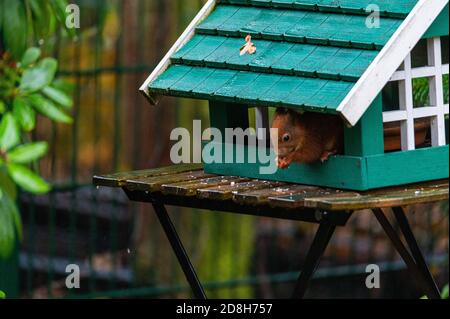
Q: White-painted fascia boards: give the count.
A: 2